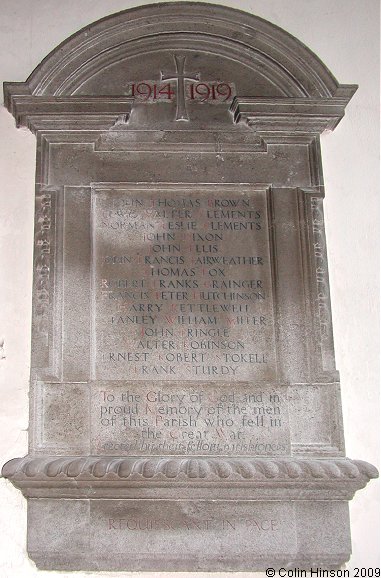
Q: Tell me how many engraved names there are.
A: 15